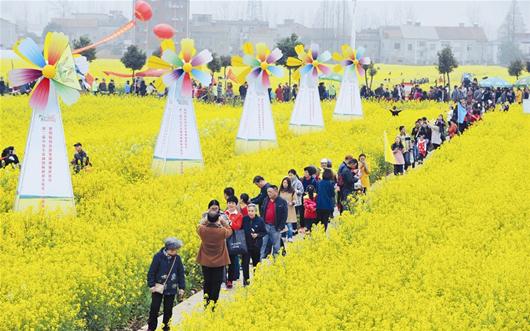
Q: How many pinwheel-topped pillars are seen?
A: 5